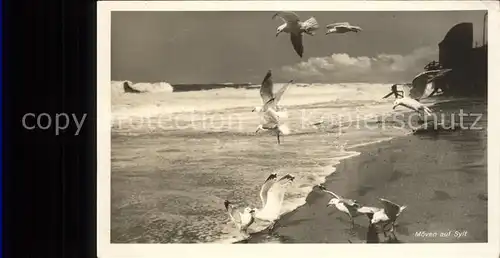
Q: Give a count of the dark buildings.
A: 1